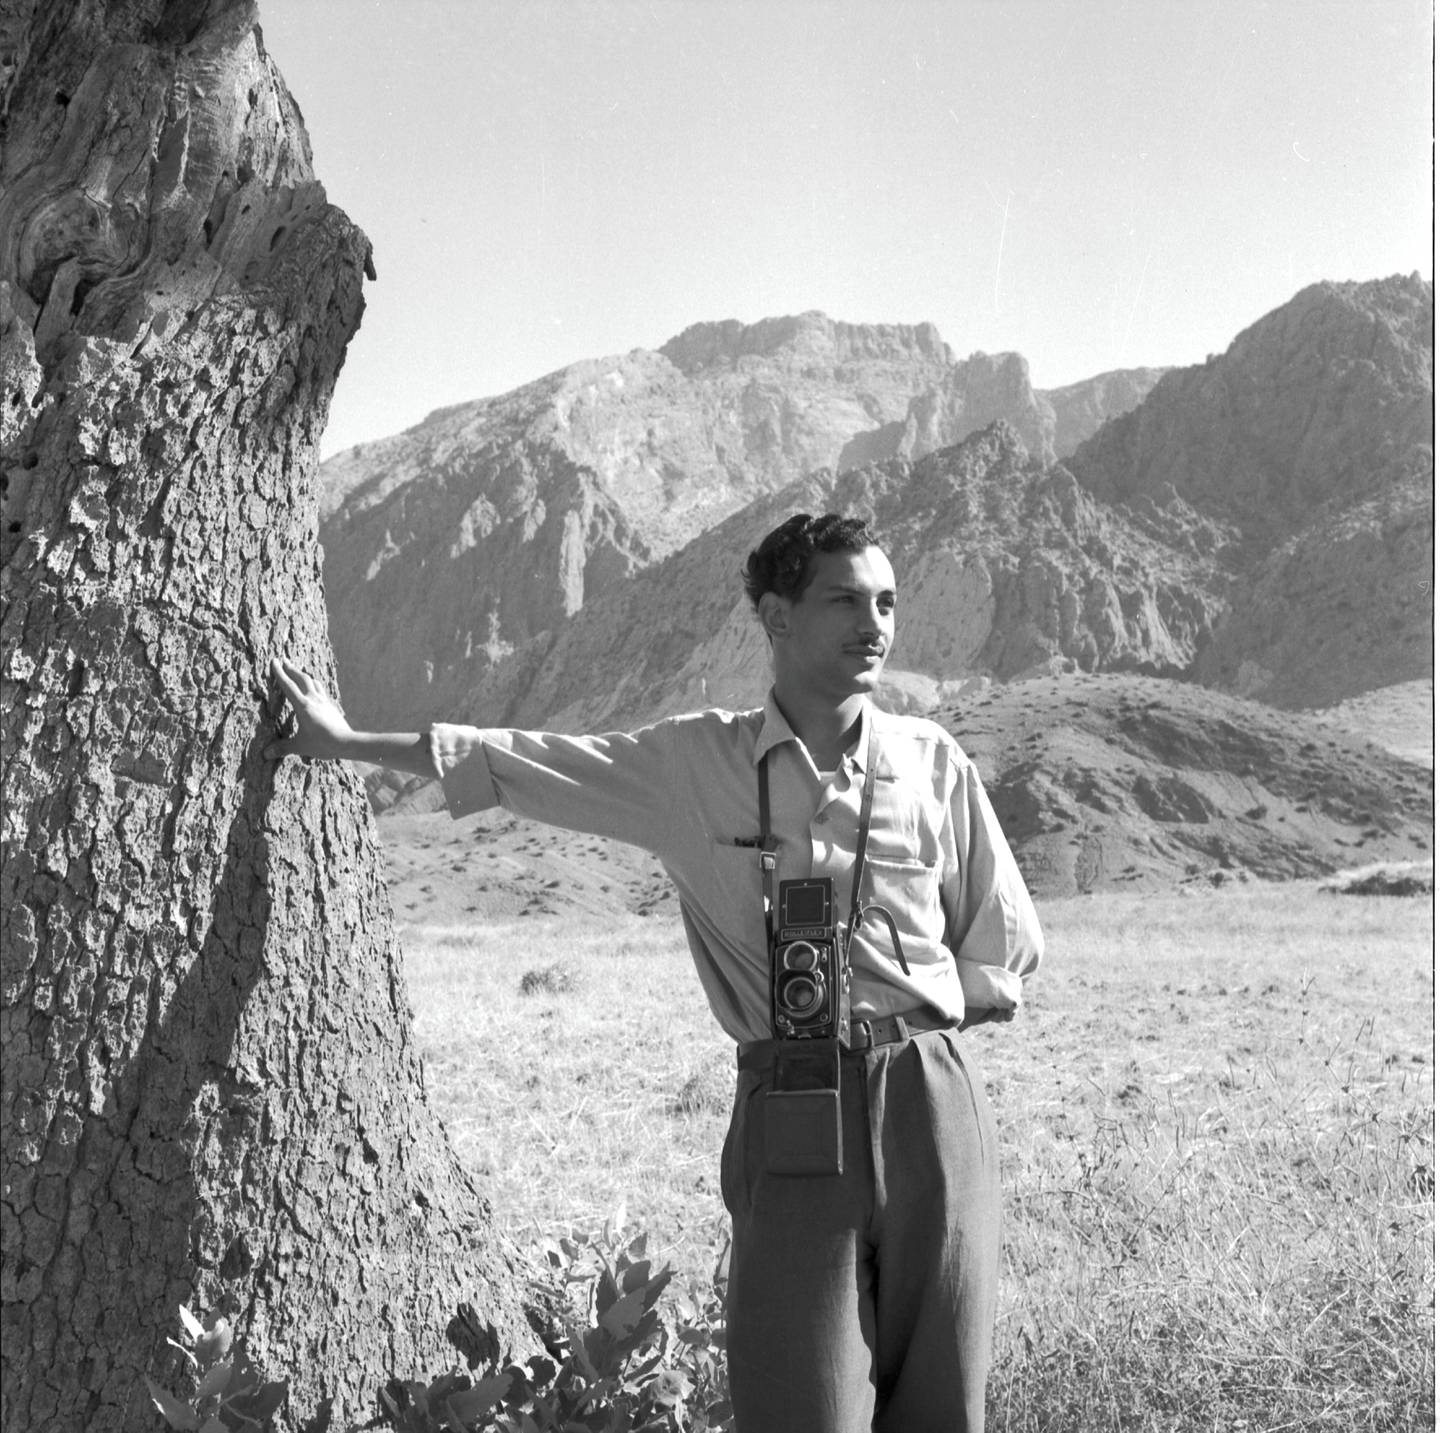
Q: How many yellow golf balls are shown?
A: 0